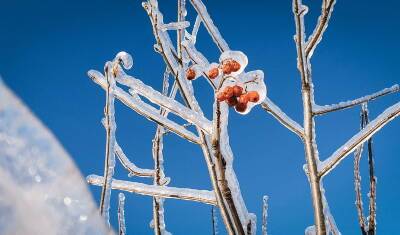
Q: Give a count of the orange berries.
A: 11